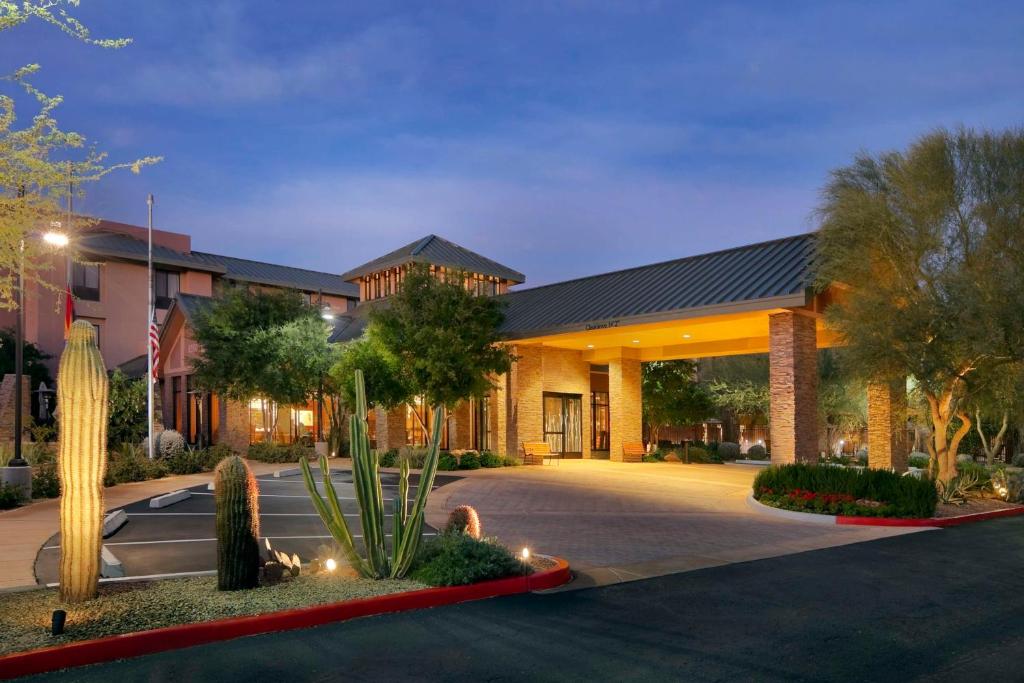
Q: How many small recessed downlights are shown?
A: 3